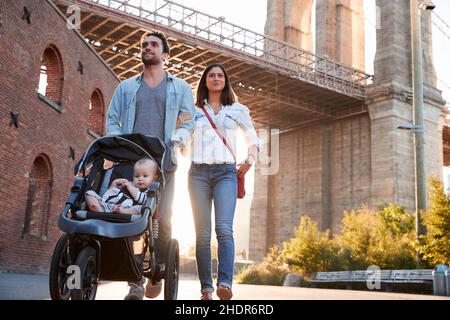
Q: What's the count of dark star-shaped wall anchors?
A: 4